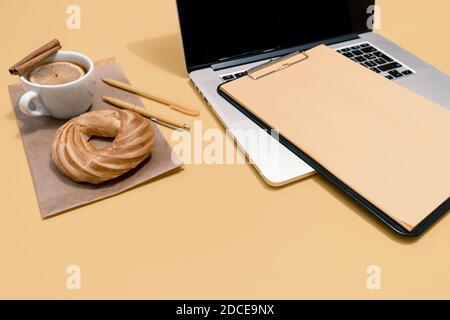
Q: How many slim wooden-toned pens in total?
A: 2